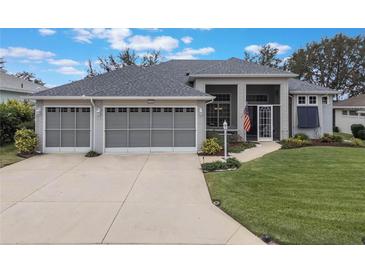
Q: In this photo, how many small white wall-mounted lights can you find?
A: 3